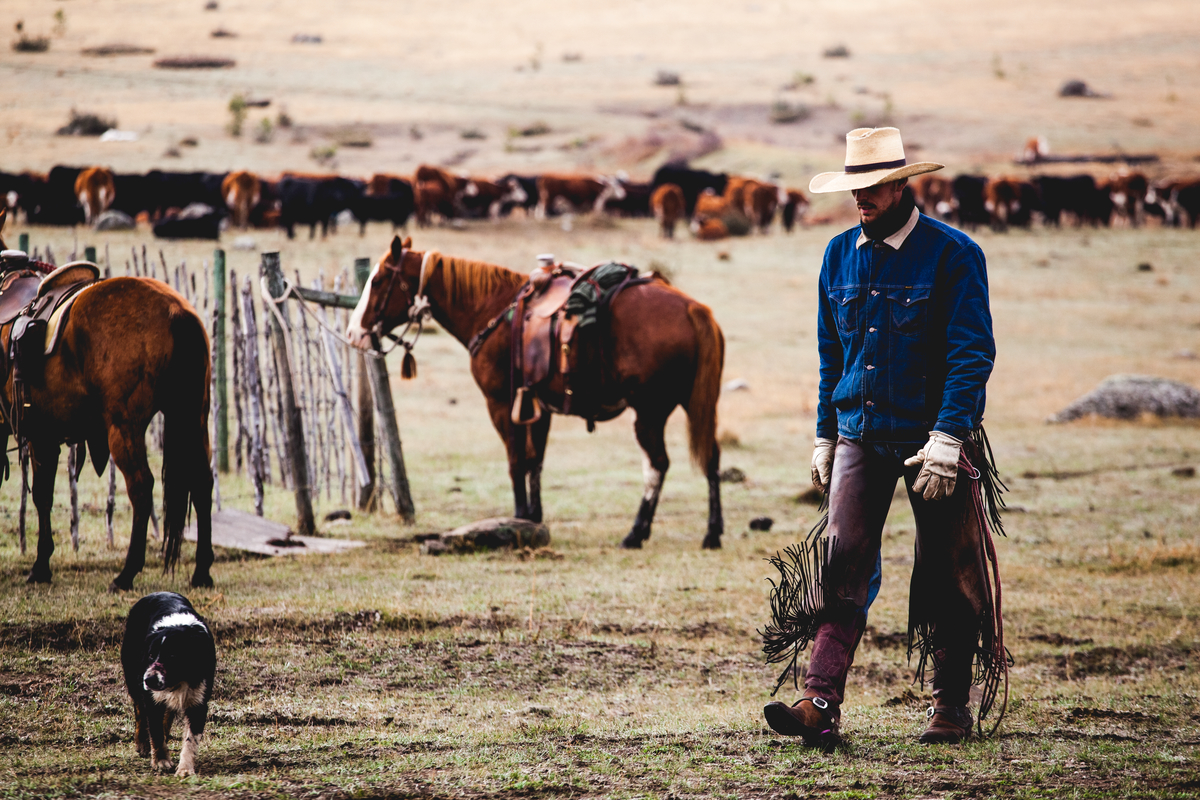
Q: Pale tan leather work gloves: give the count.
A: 2